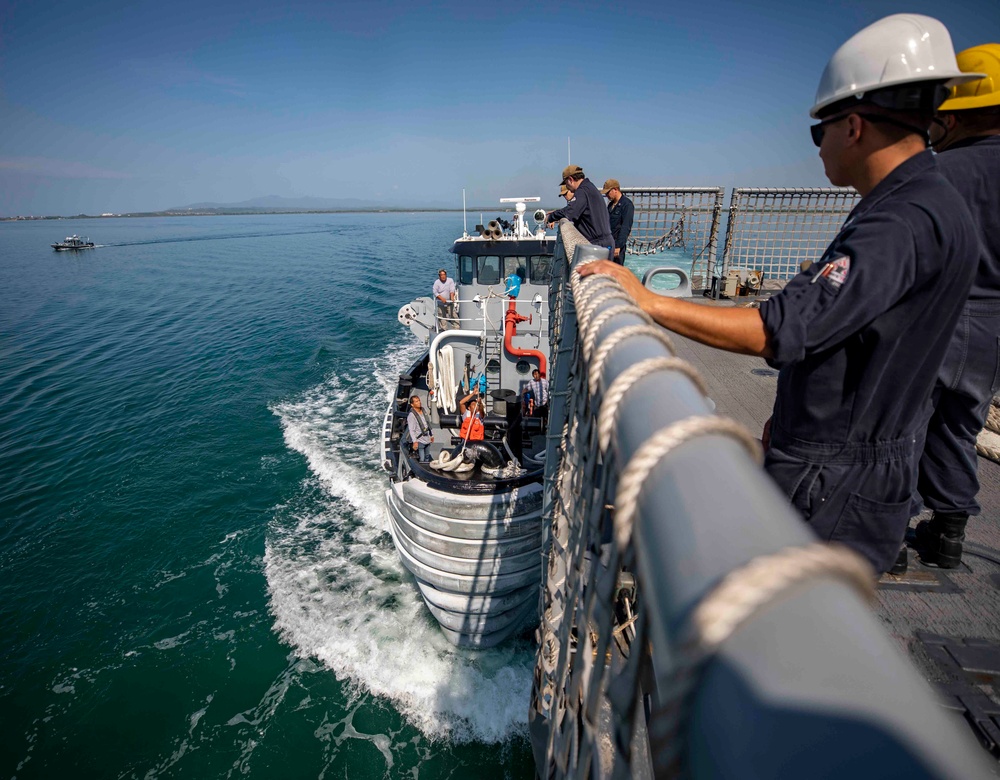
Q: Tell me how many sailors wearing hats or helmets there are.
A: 5